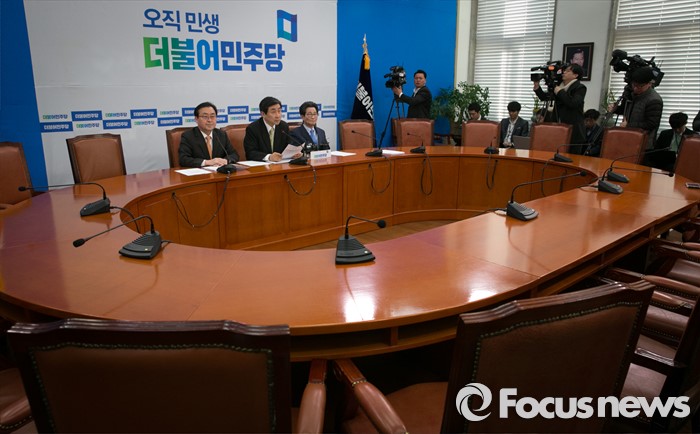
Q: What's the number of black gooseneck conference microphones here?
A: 12